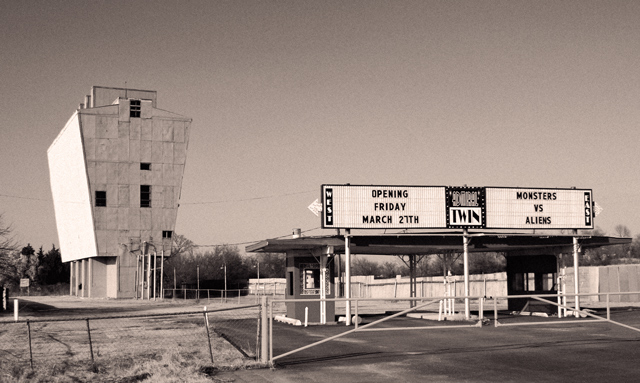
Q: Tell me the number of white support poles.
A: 3